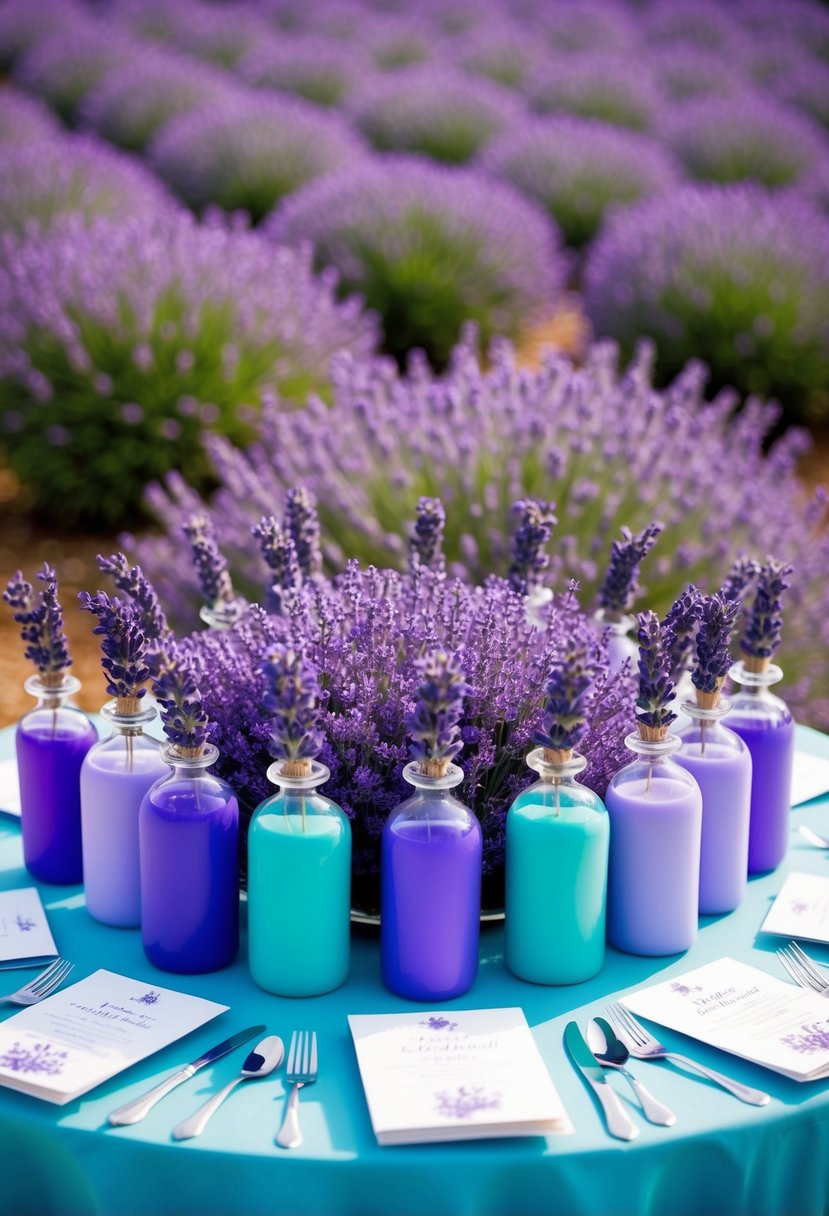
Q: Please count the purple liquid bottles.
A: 7